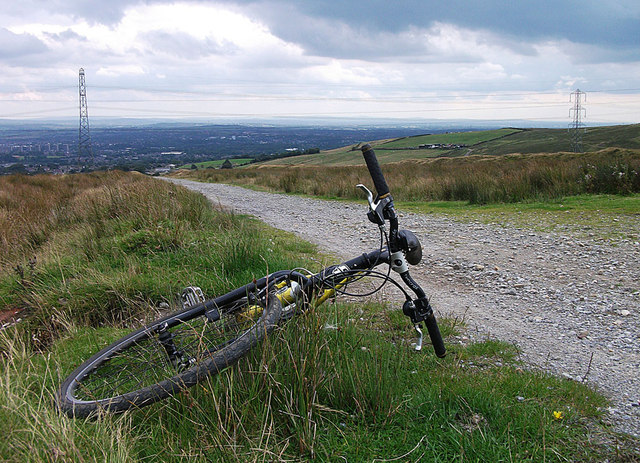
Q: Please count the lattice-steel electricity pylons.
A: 2